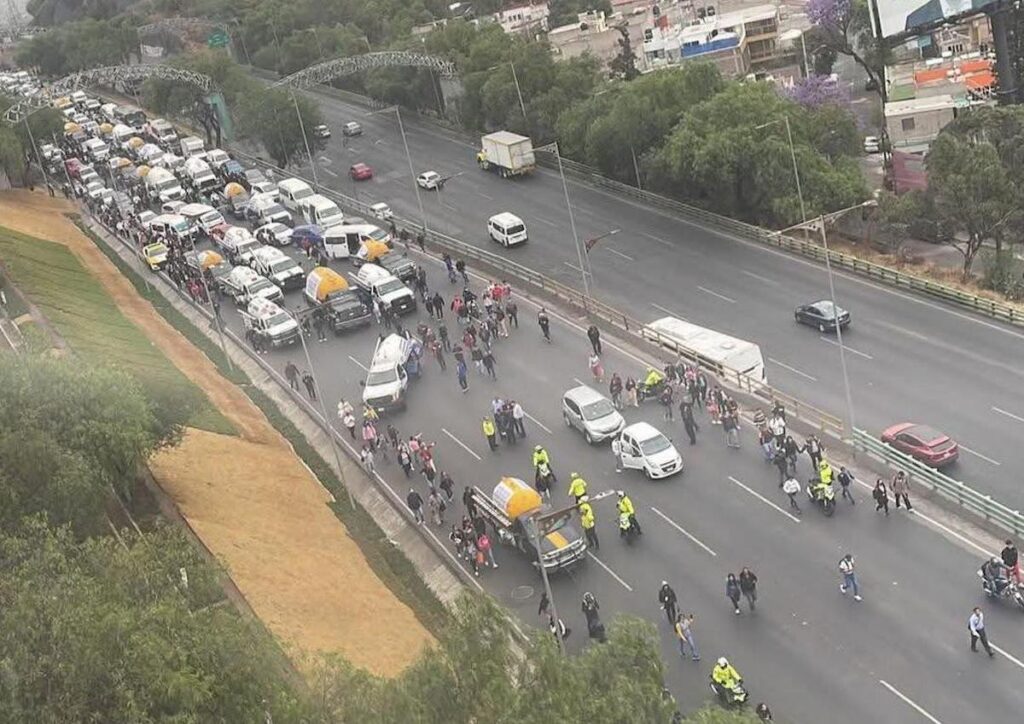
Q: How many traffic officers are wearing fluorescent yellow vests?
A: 8